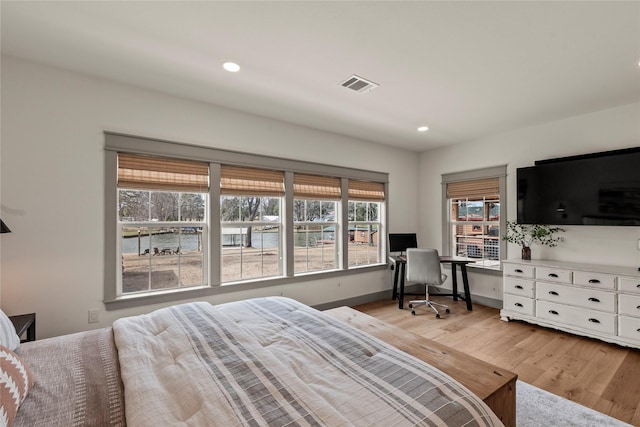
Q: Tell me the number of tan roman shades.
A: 5